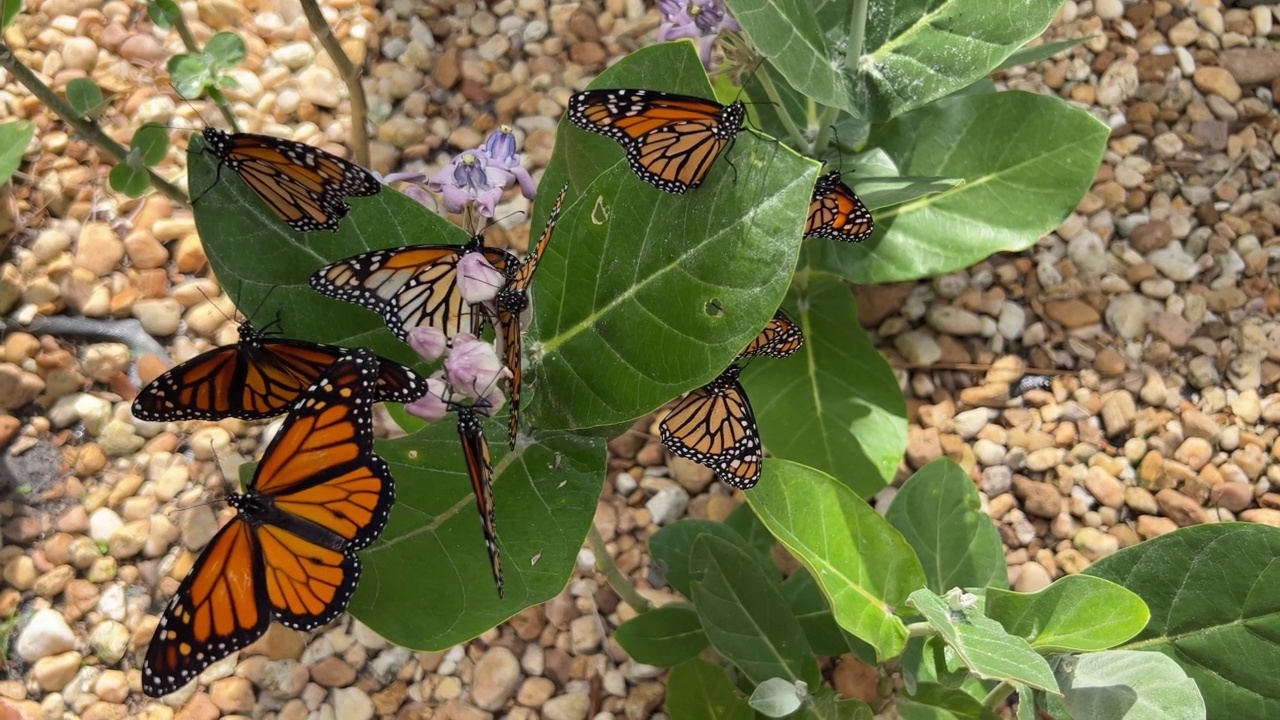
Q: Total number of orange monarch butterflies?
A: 10